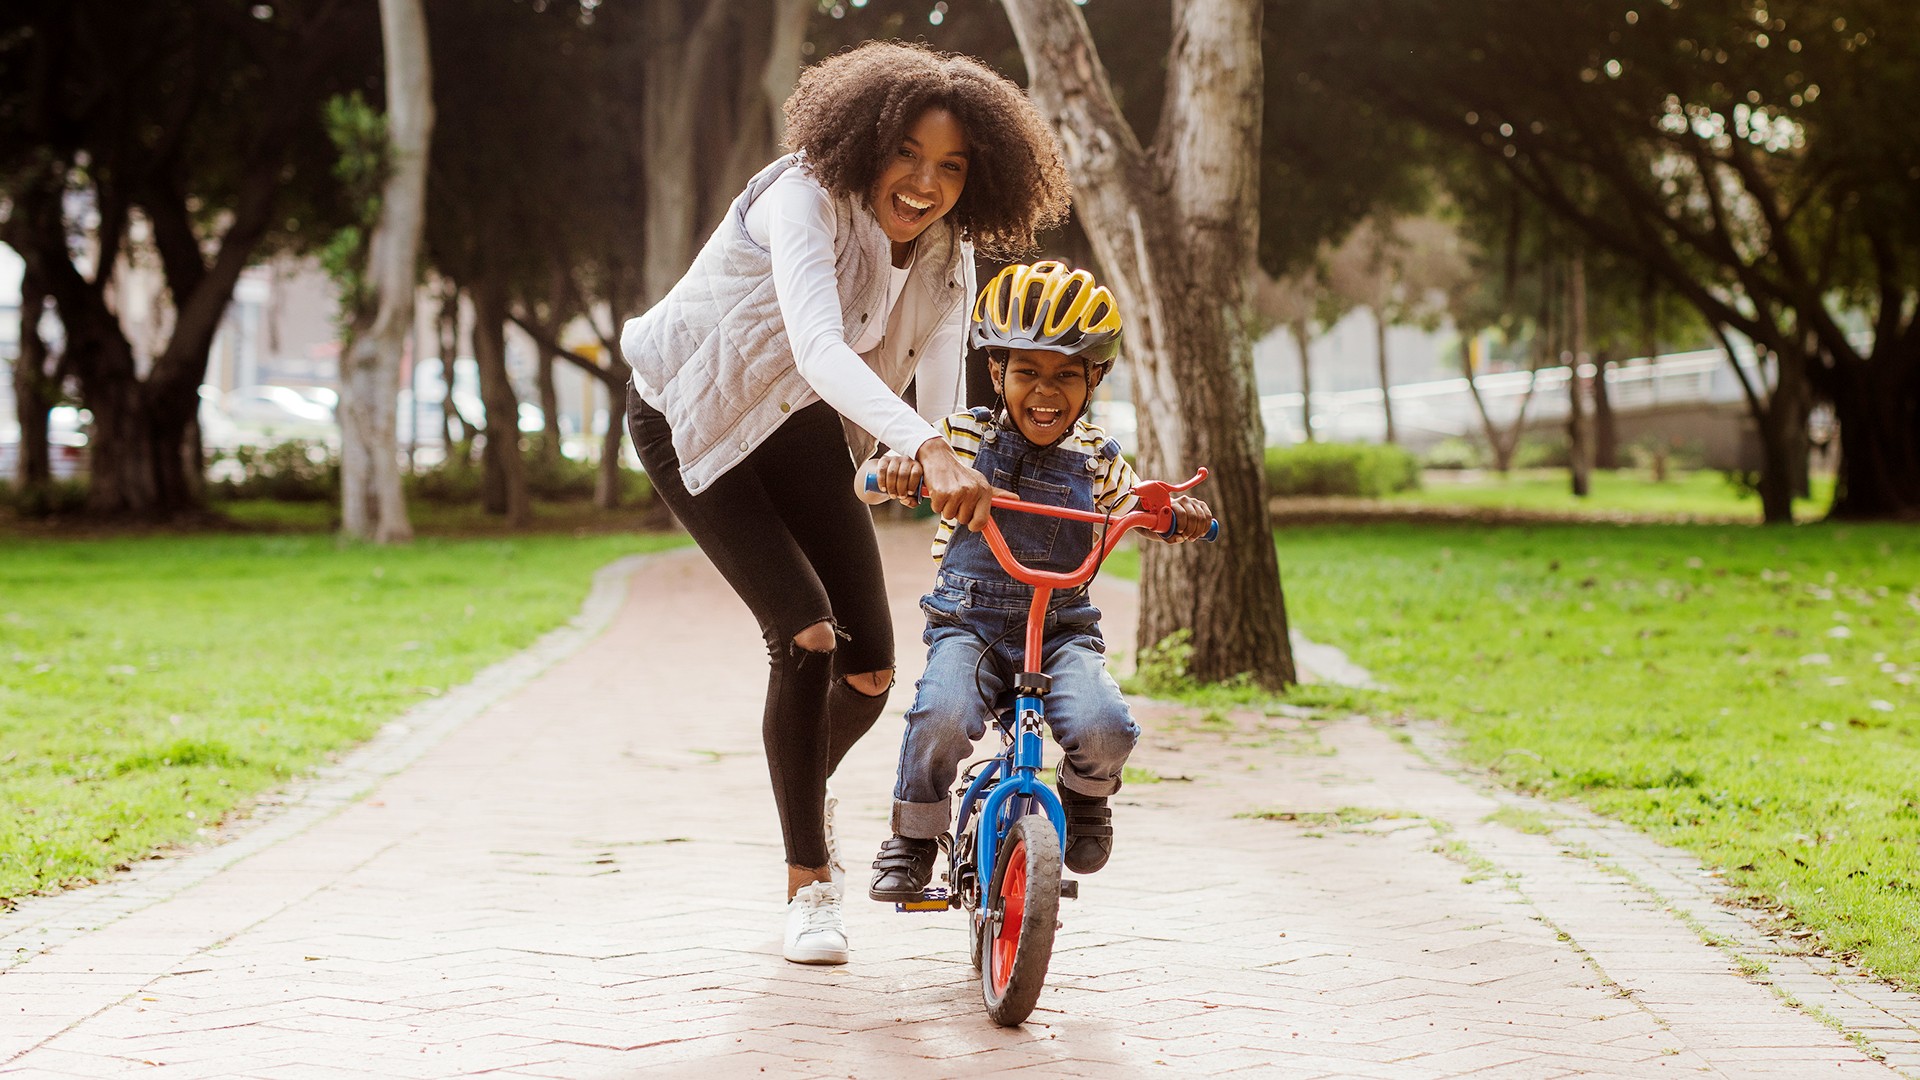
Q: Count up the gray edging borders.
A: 2